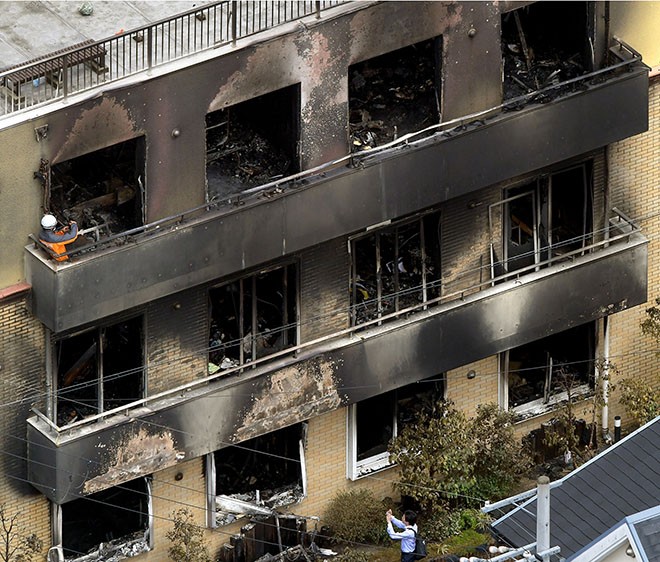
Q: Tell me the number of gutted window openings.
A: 12